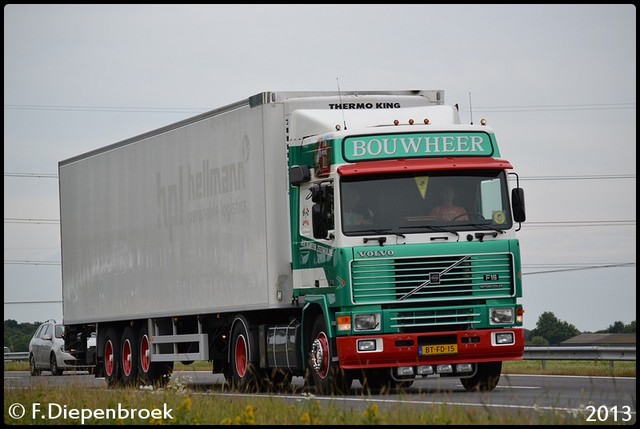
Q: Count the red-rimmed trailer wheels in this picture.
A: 3